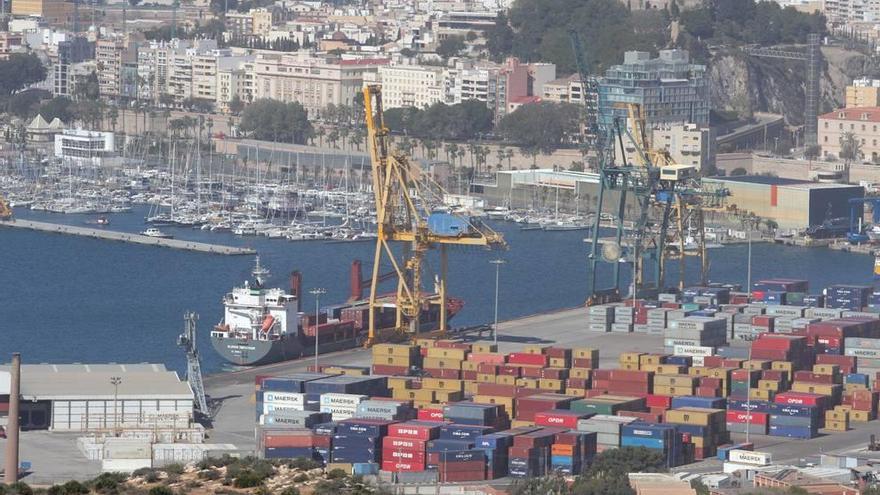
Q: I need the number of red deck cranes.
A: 2